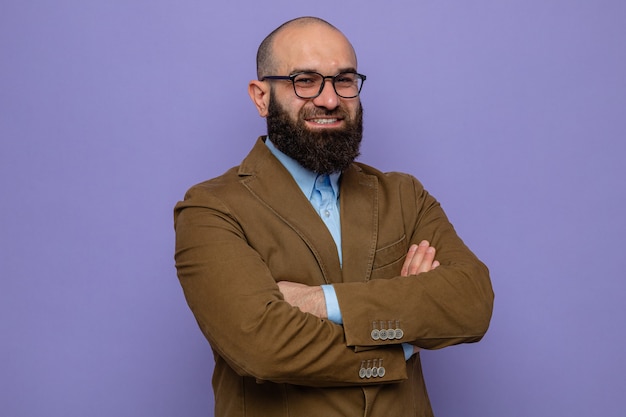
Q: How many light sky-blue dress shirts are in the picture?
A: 1